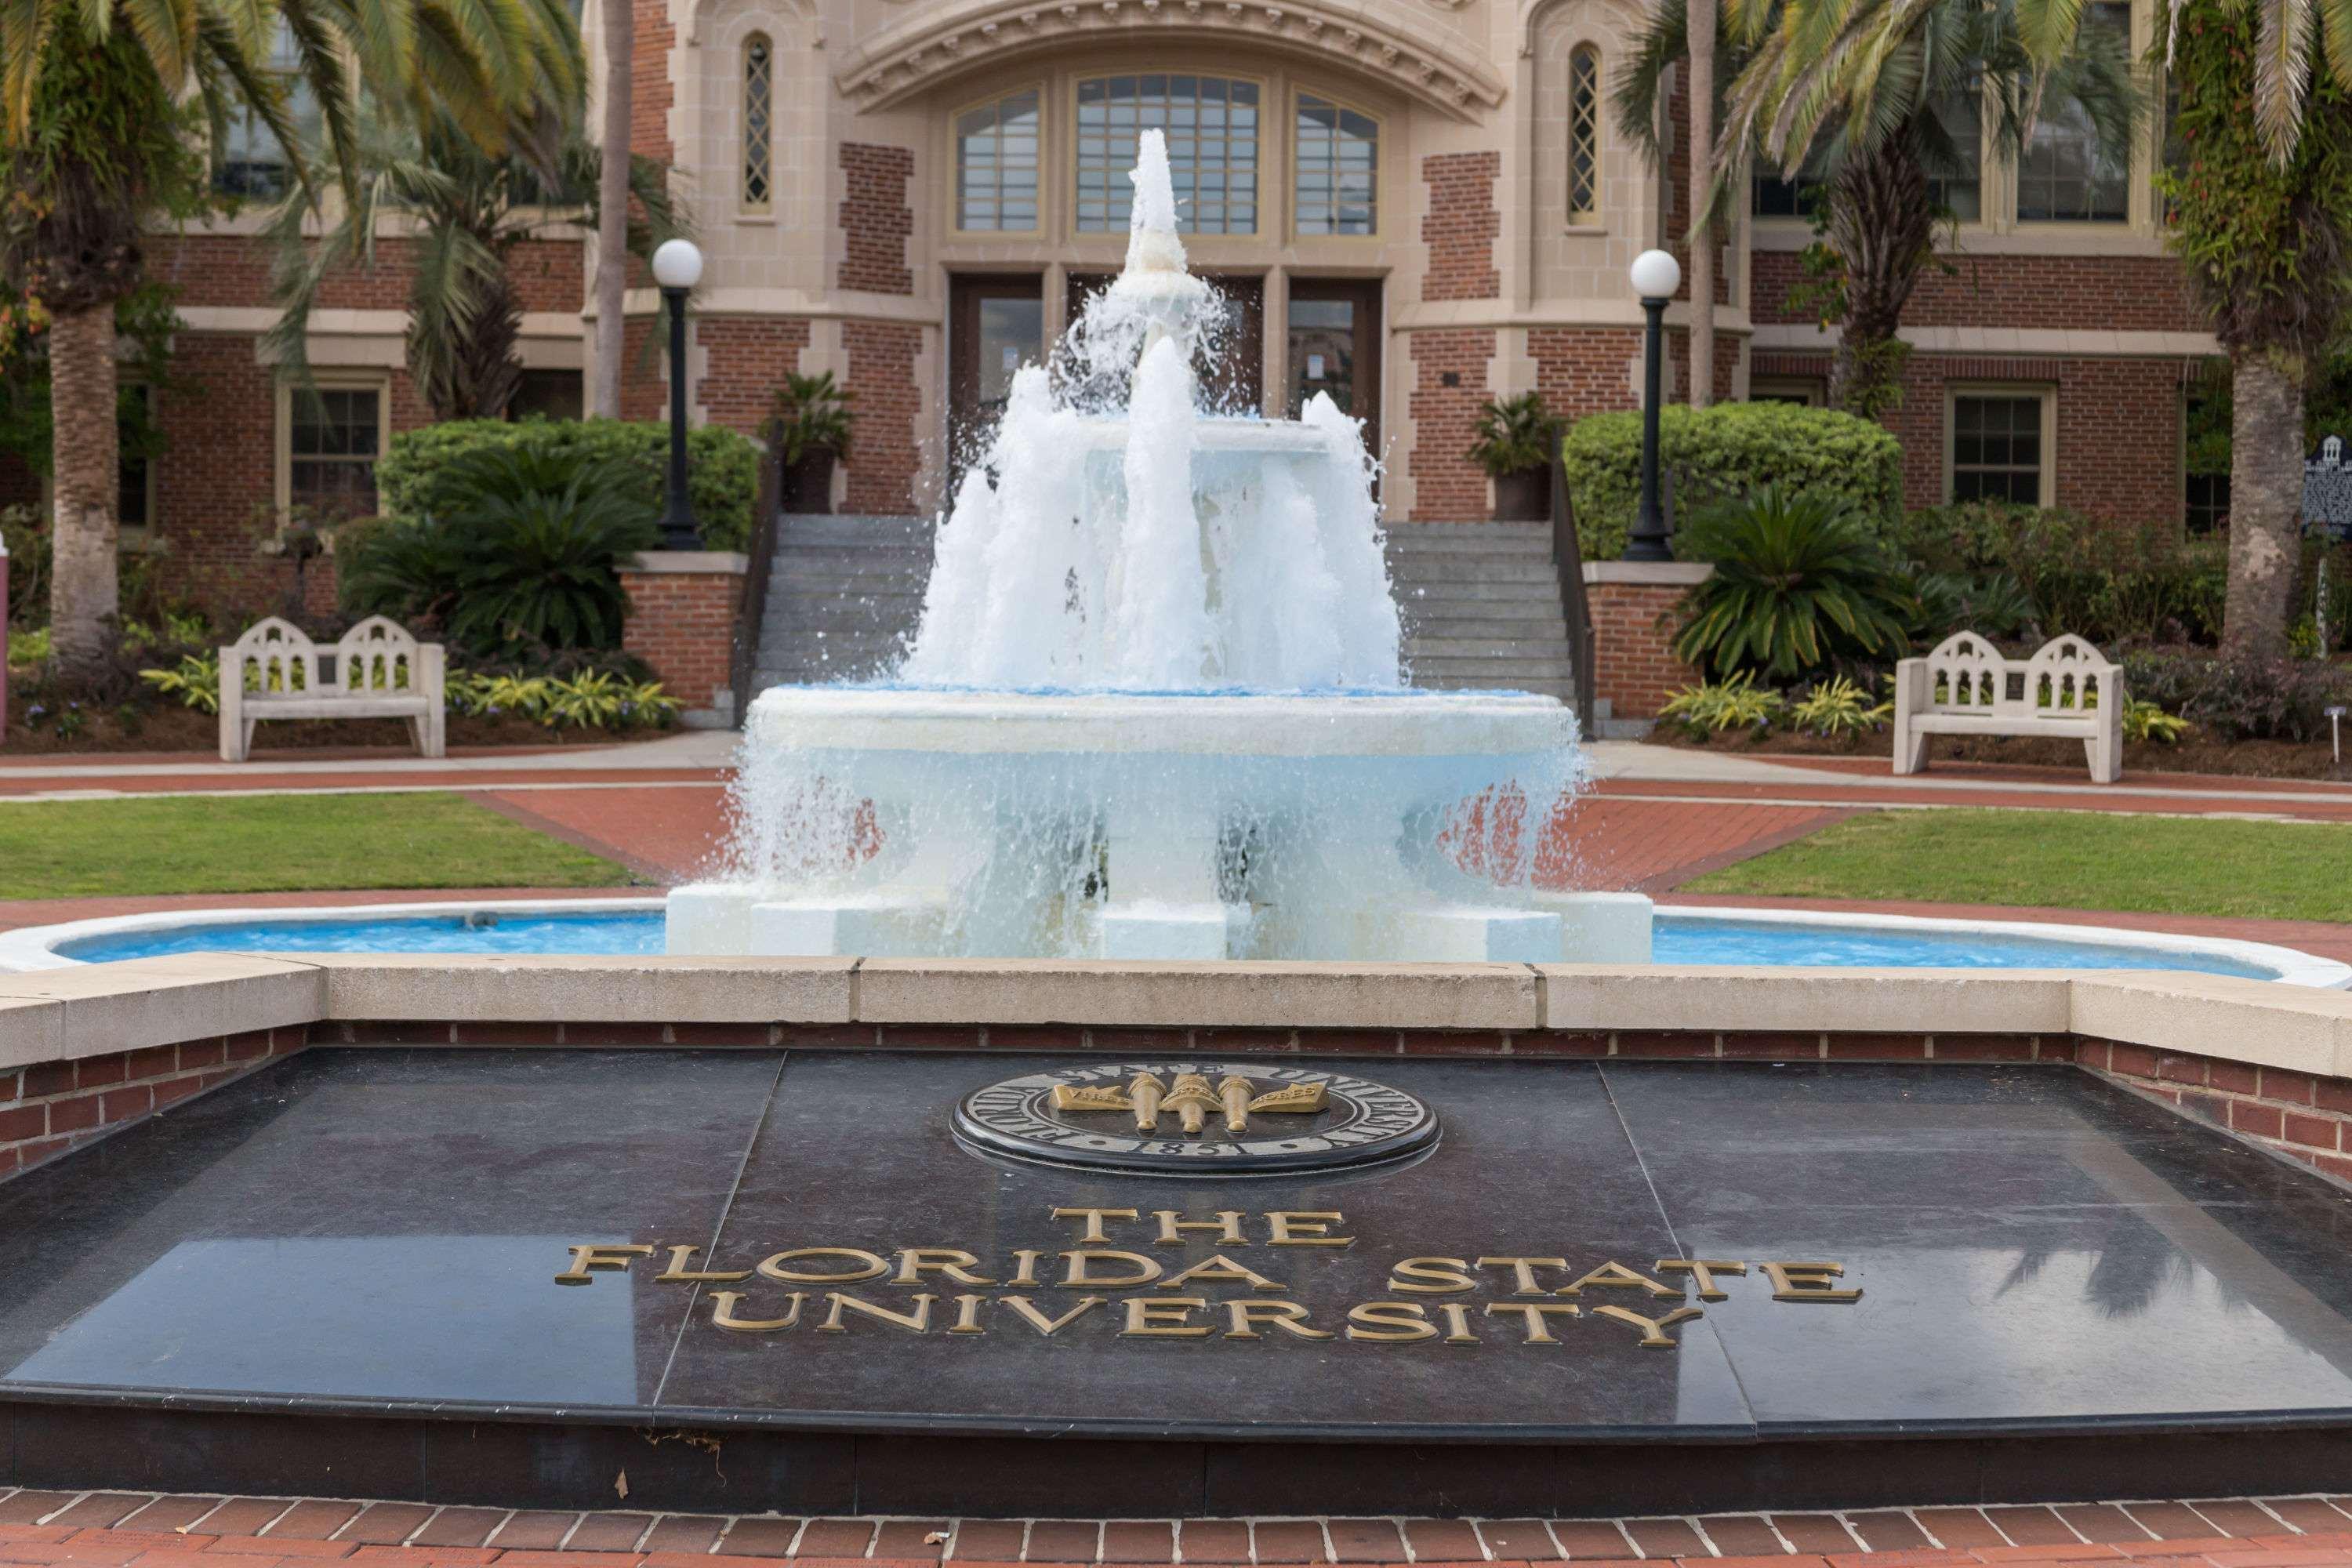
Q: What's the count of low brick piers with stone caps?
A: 2